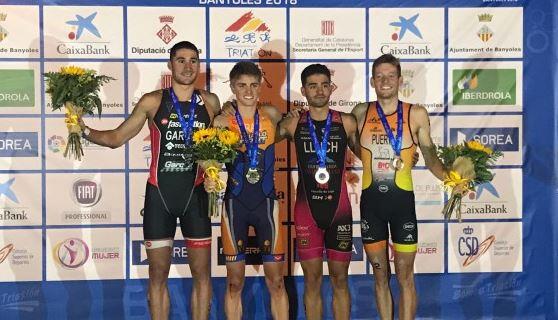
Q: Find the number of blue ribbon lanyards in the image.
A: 4